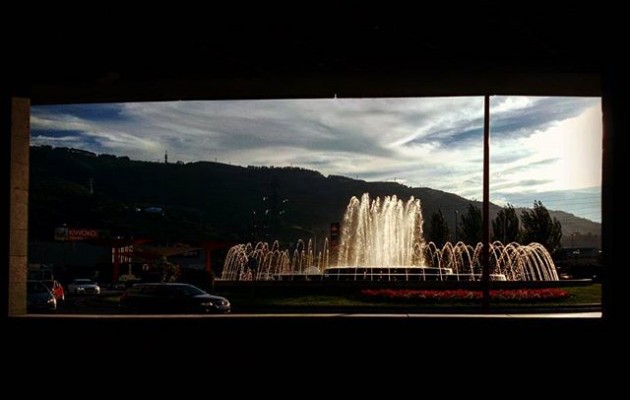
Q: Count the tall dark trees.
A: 4